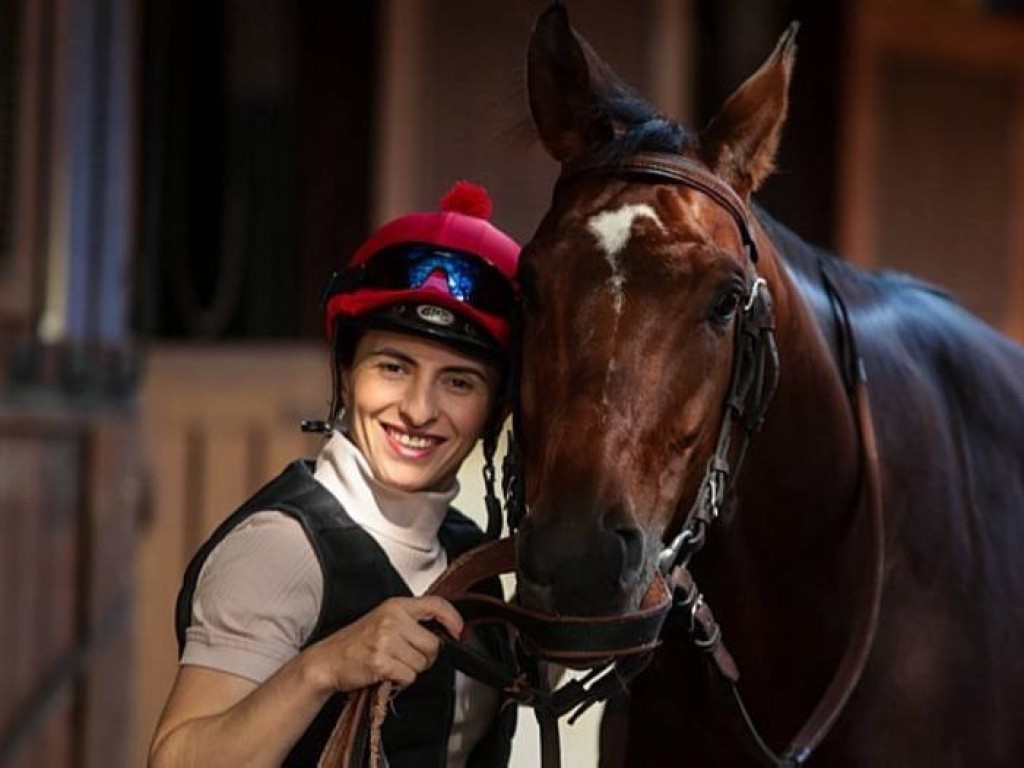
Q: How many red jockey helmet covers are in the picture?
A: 1